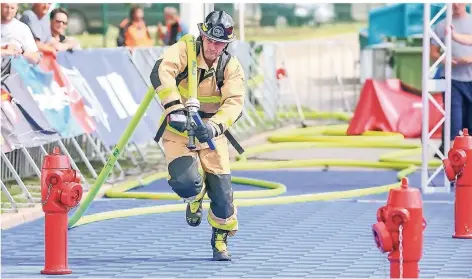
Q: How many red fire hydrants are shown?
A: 3